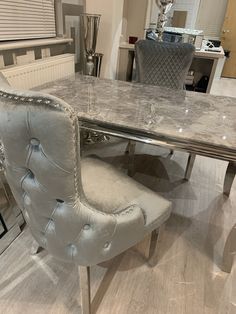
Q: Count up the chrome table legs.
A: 2